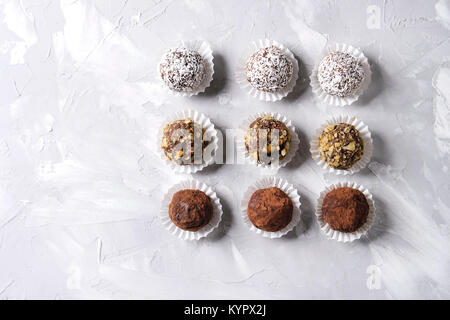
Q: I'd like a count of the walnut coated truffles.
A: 3